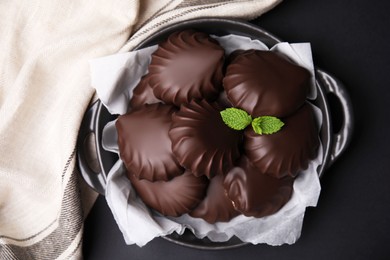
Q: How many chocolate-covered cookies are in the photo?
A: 9